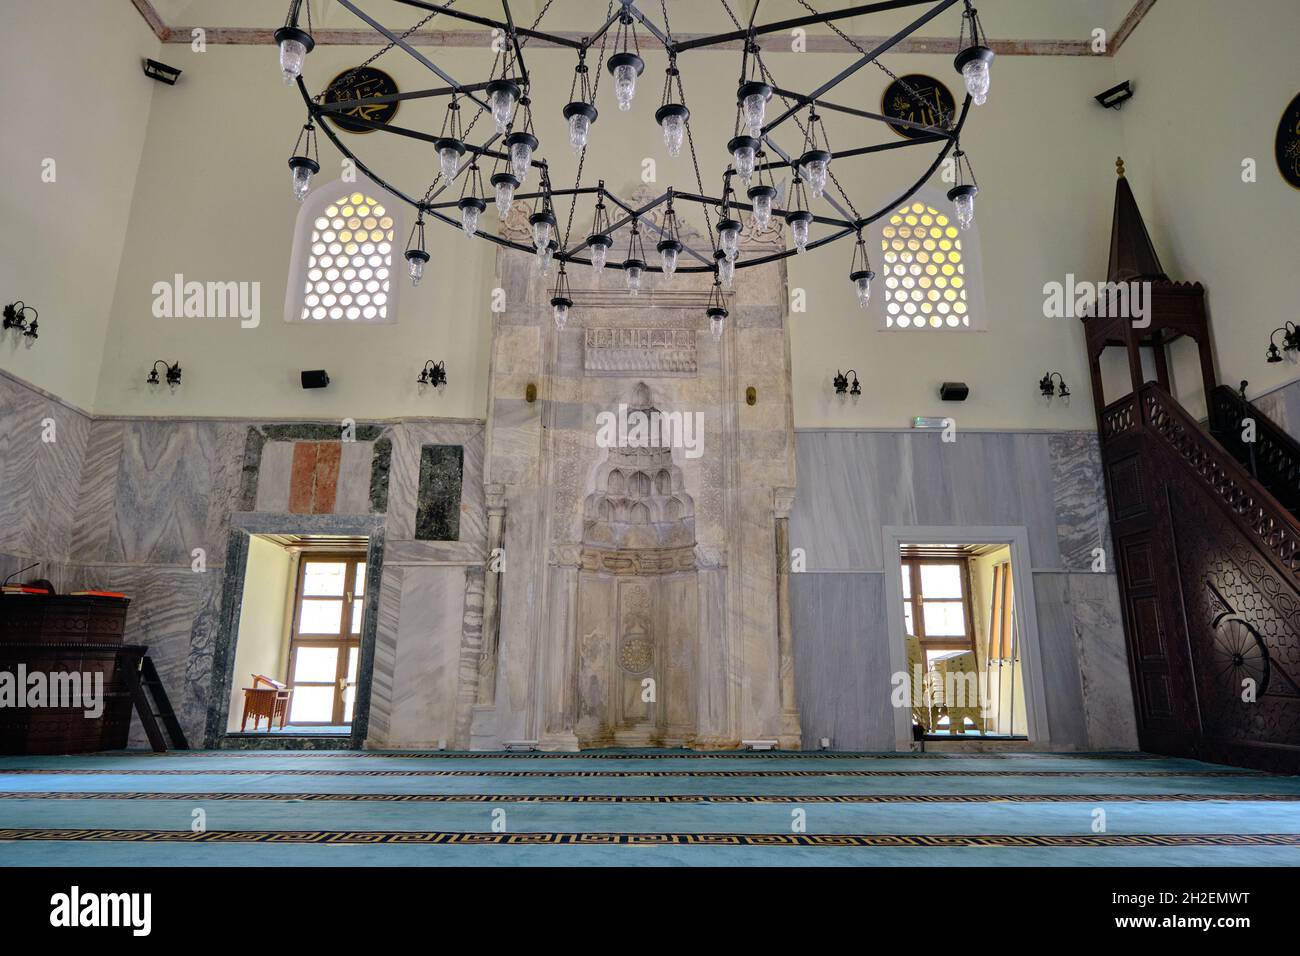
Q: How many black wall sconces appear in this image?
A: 6